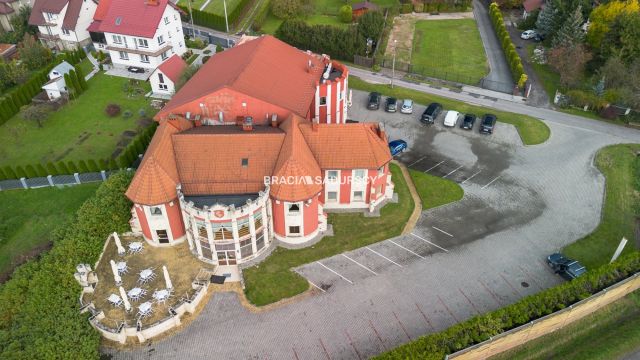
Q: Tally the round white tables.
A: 7